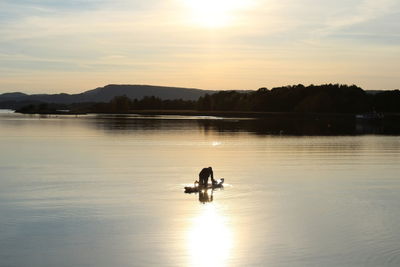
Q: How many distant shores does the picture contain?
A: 1